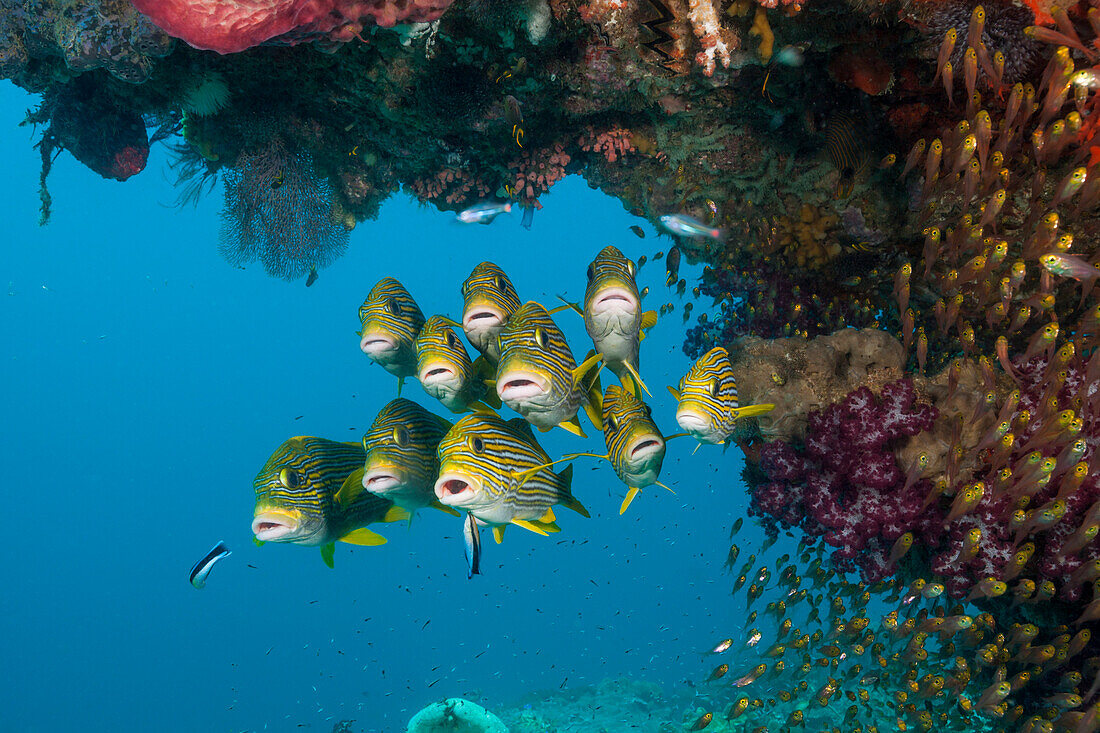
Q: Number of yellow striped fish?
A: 10